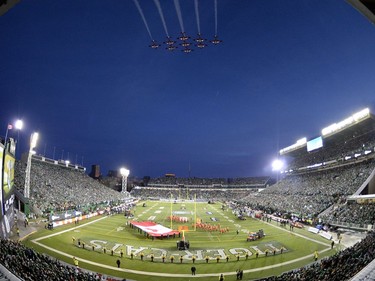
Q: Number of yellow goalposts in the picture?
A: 2